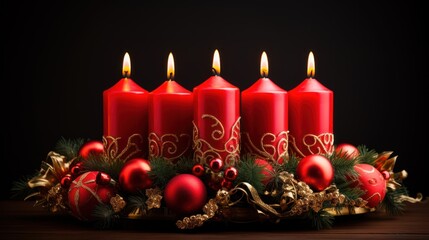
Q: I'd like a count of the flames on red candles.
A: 5